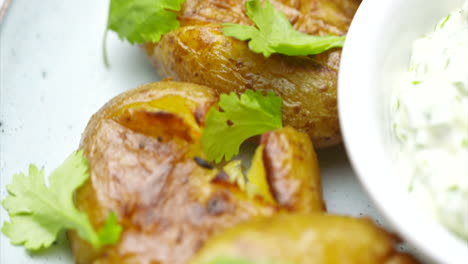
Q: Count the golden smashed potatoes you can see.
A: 3